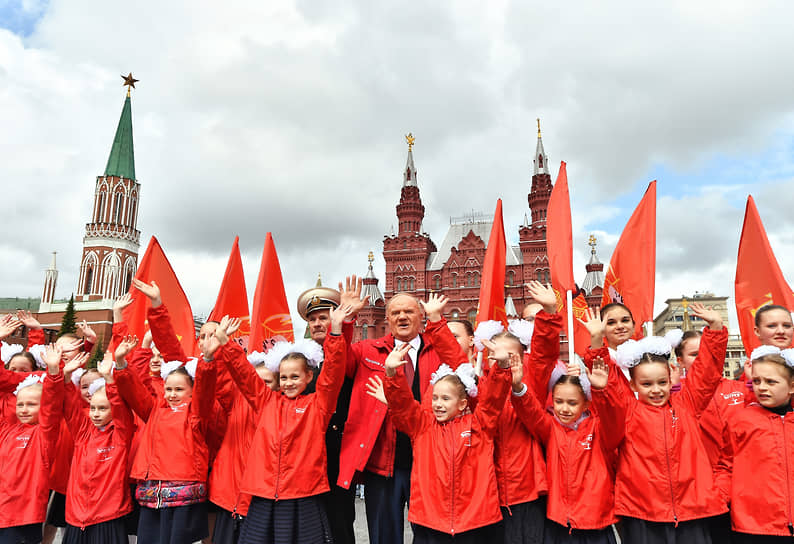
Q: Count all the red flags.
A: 7